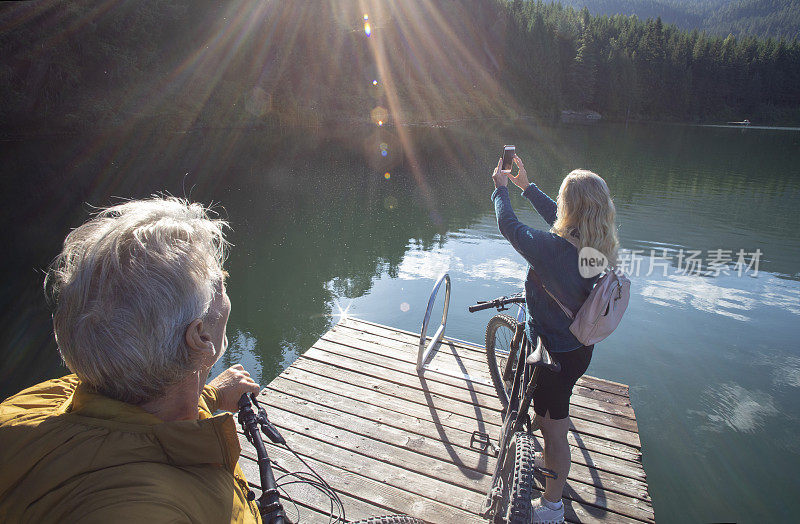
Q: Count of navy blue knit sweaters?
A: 1